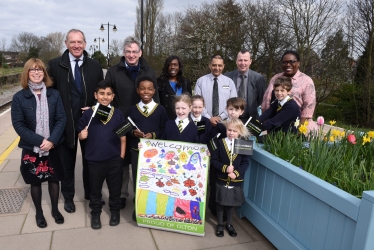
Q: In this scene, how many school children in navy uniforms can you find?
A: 7